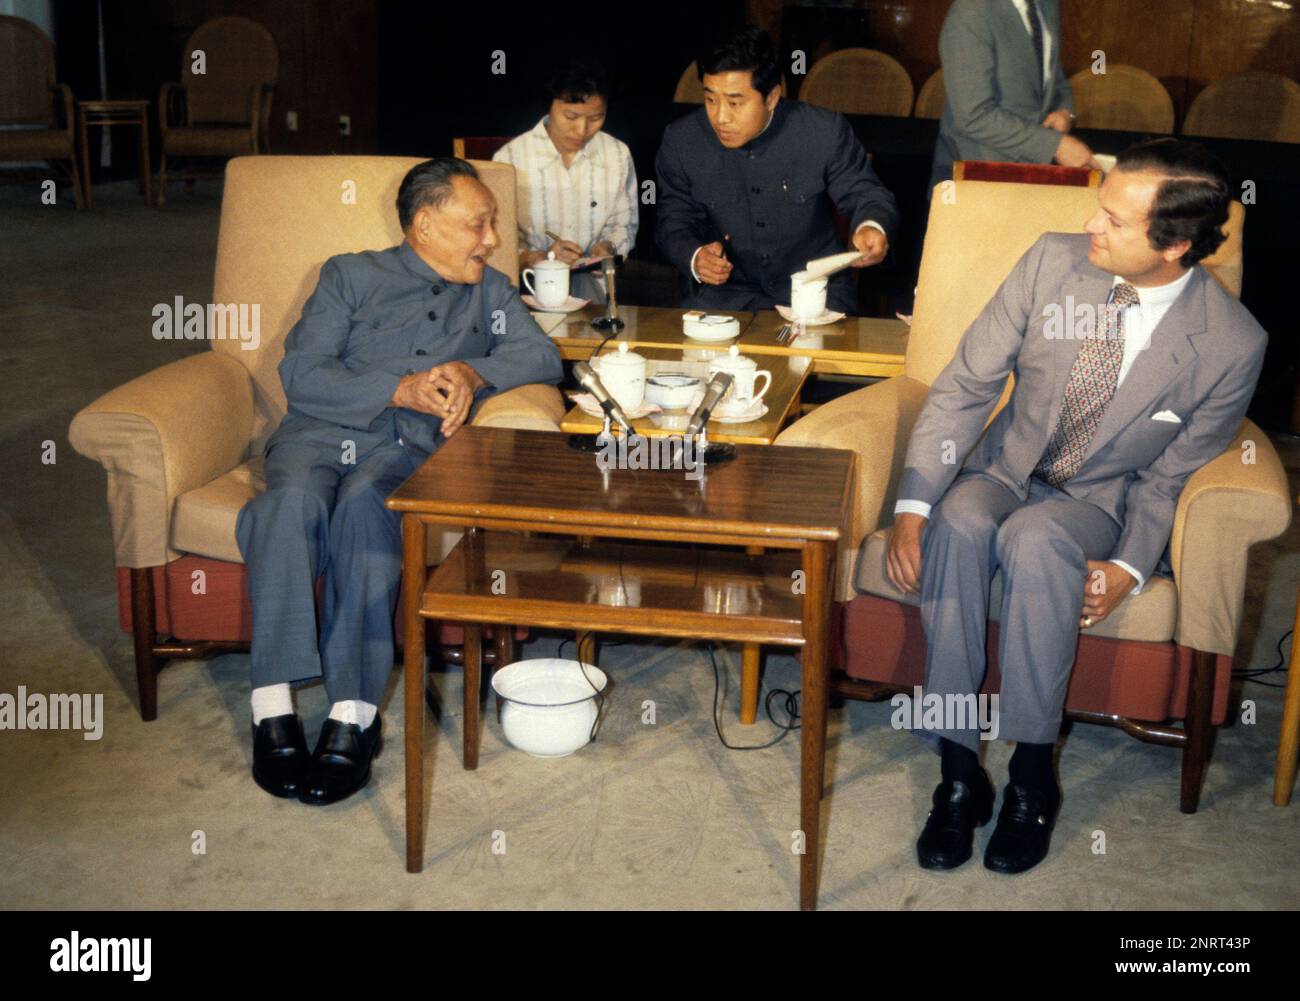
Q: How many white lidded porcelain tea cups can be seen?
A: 4